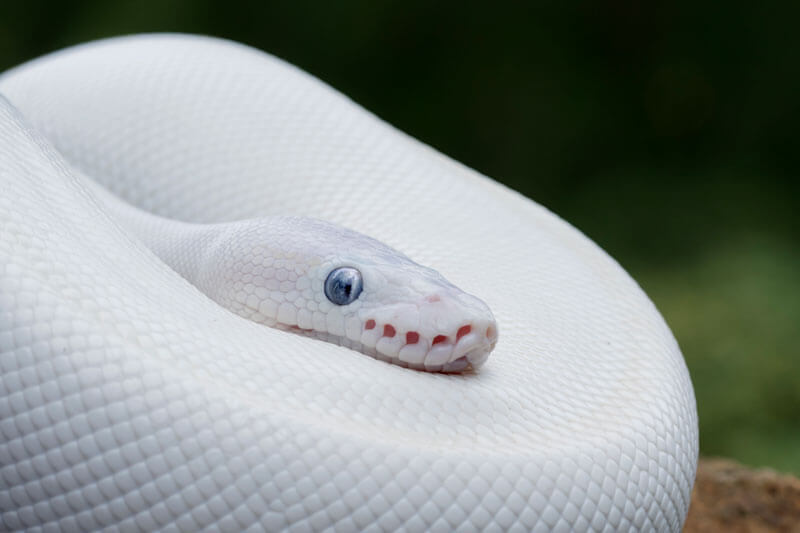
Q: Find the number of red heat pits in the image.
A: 5